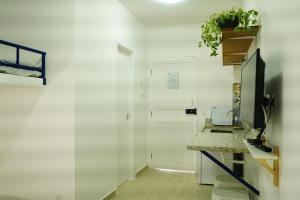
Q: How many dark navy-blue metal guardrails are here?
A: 1